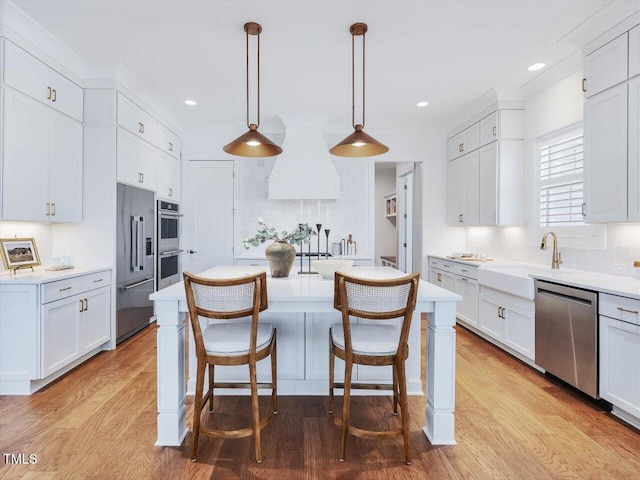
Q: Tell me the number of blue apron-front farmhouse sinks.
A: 0